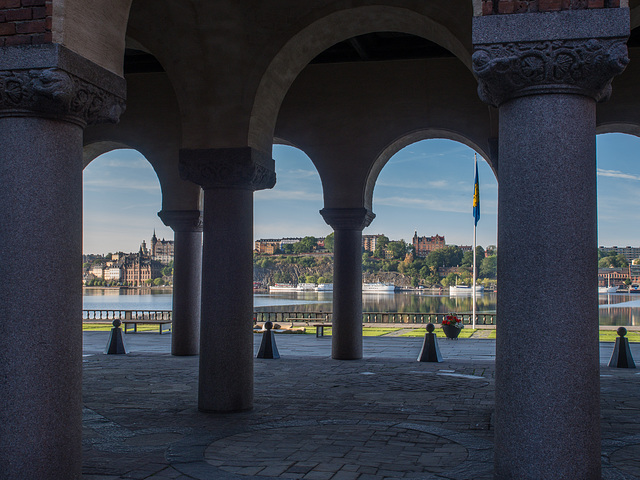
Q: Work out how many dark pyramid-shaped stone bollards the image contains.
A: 4